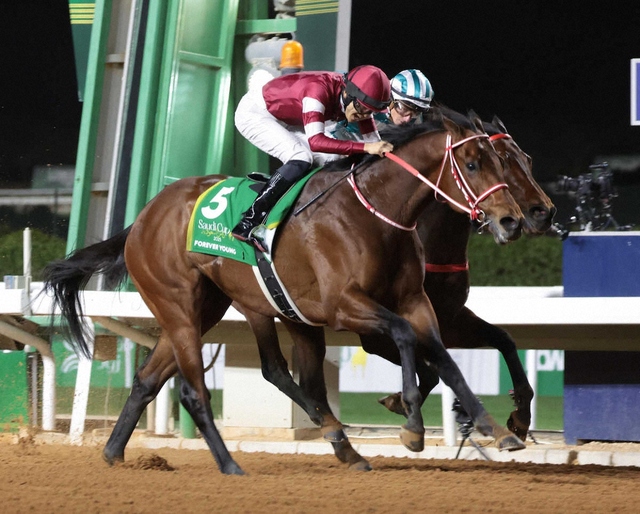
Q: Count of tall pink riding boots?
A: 0